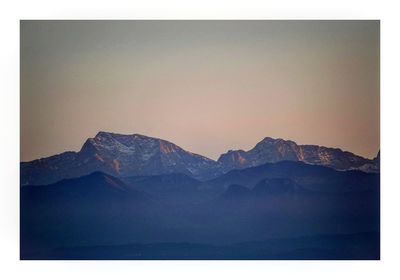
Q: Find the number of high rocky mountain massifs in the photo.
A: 2